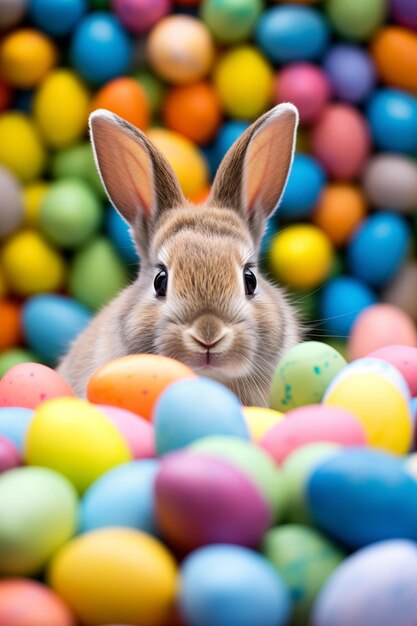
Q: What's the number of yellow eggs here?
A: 12